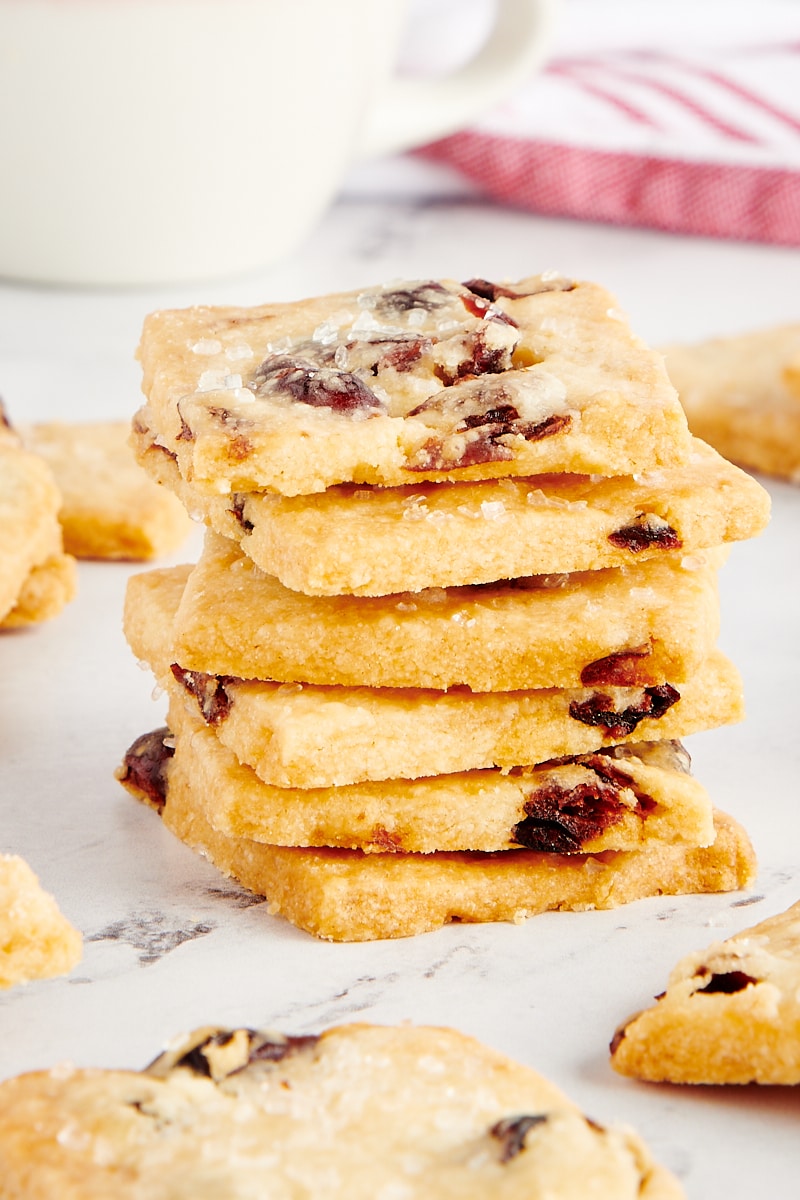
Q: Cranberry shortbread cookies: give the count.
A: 12